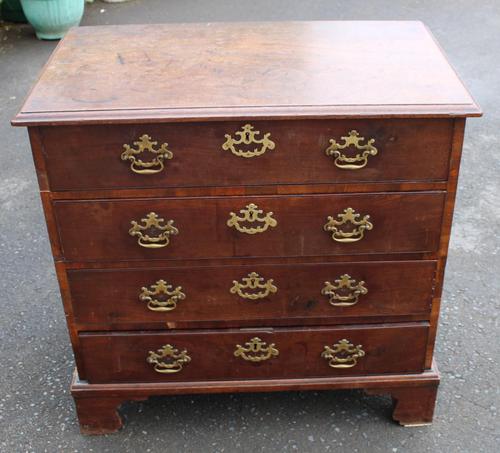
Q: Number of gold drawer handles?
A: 8